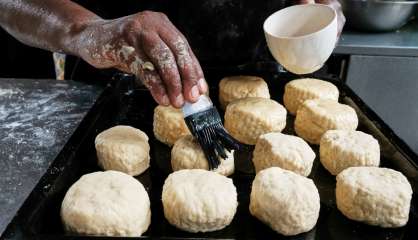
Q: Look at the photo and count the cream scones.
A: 13